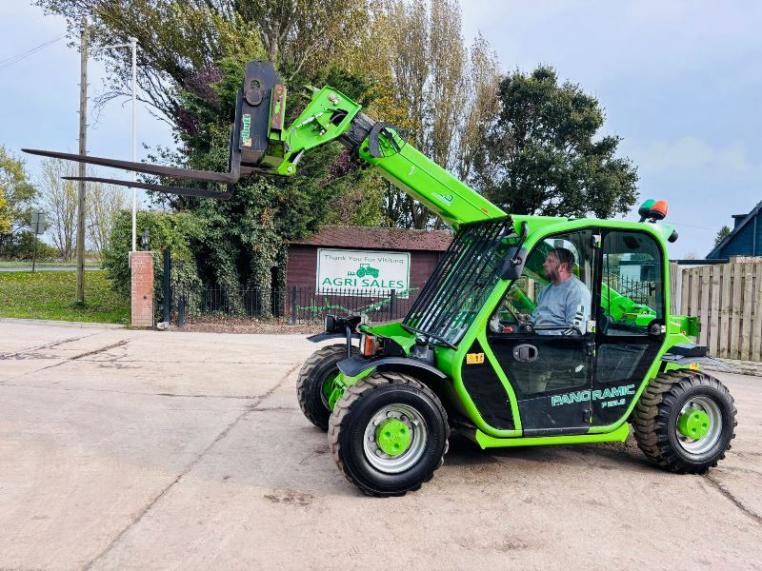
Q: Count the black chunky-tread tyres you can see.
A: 3